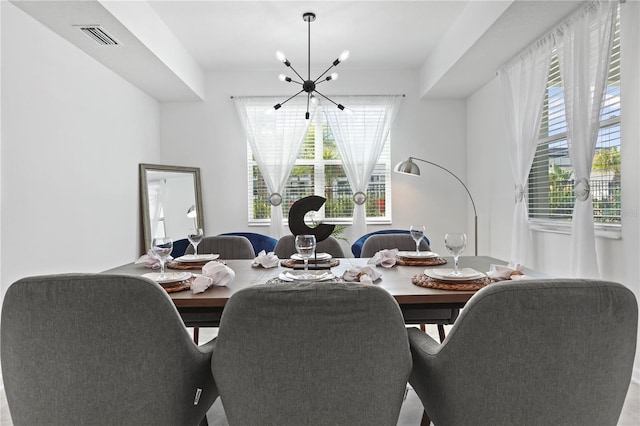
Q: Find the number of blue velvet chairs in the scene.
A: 2